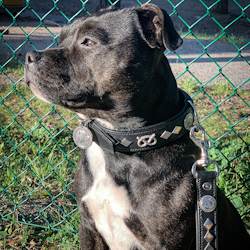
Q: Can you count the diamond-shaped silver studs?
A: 6